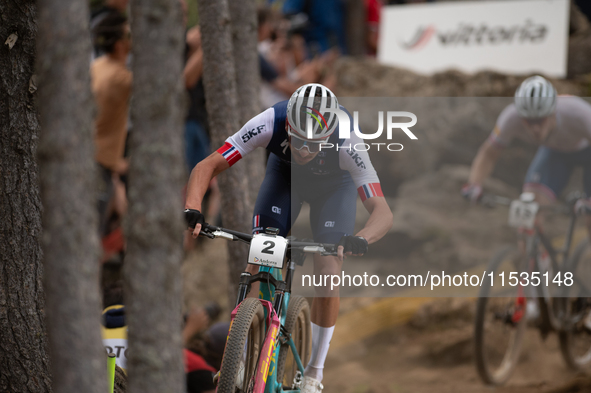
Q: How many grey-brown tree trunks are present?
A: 5